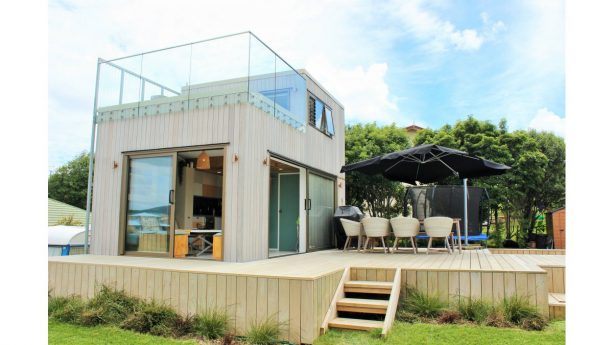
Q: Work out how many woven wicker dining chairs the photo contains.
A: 4